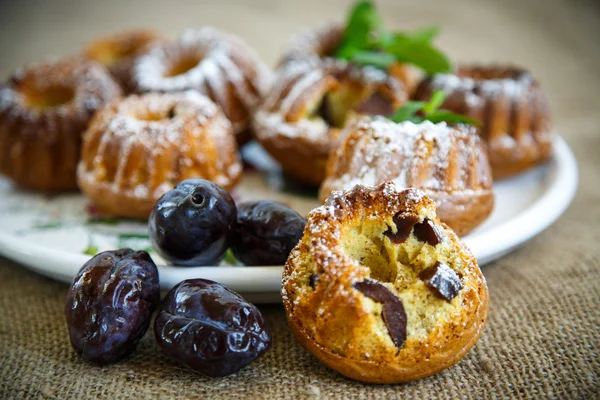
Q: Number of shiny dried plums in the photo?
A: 4